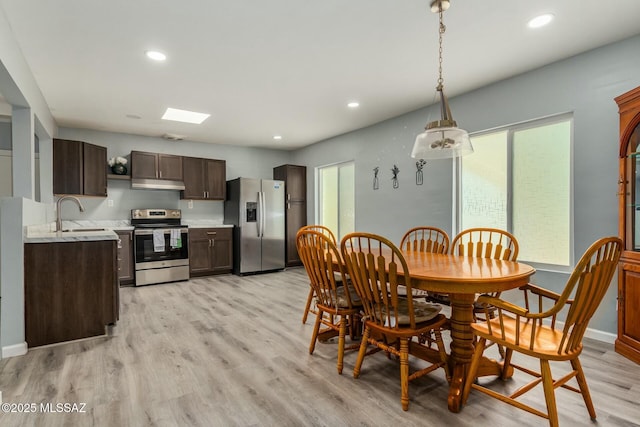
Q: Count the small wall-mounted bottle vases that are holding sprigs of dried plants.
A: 3